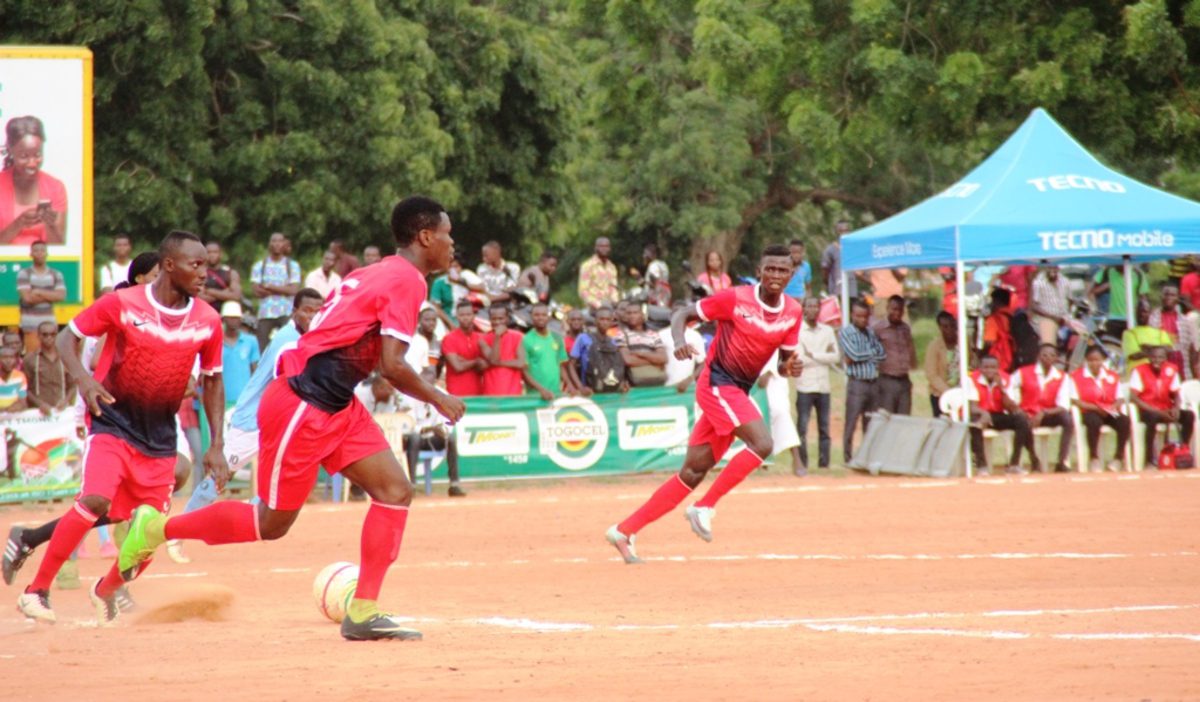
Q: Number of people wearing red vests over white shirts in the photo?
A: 4